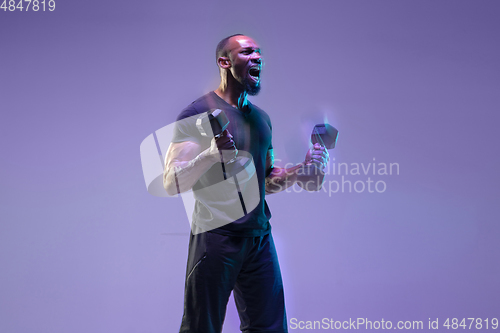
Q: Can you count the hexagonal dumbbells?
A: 2